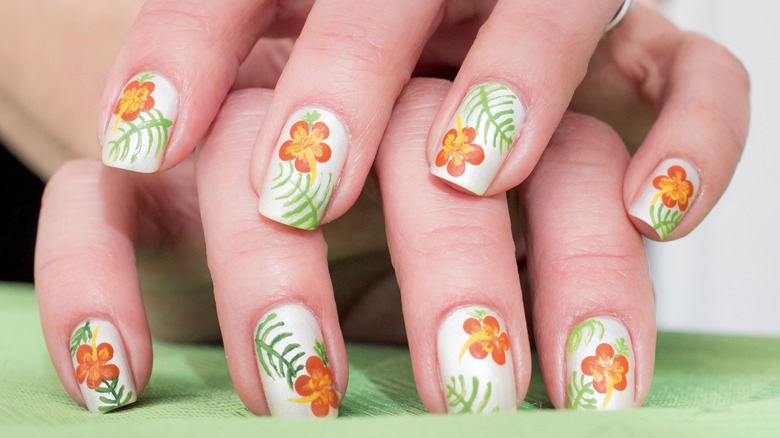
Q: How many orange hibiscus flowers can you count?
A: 8